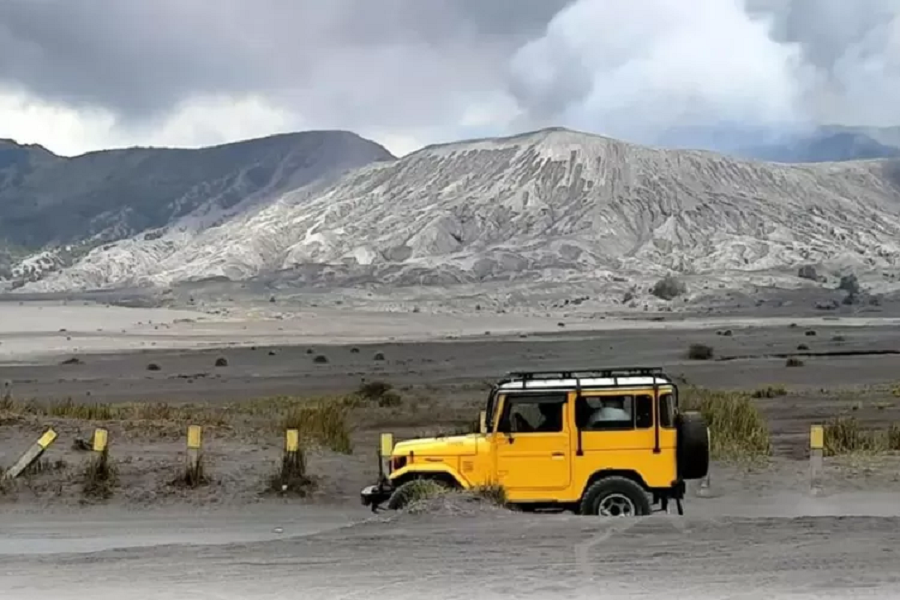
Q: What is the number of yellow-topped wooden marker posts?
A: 6